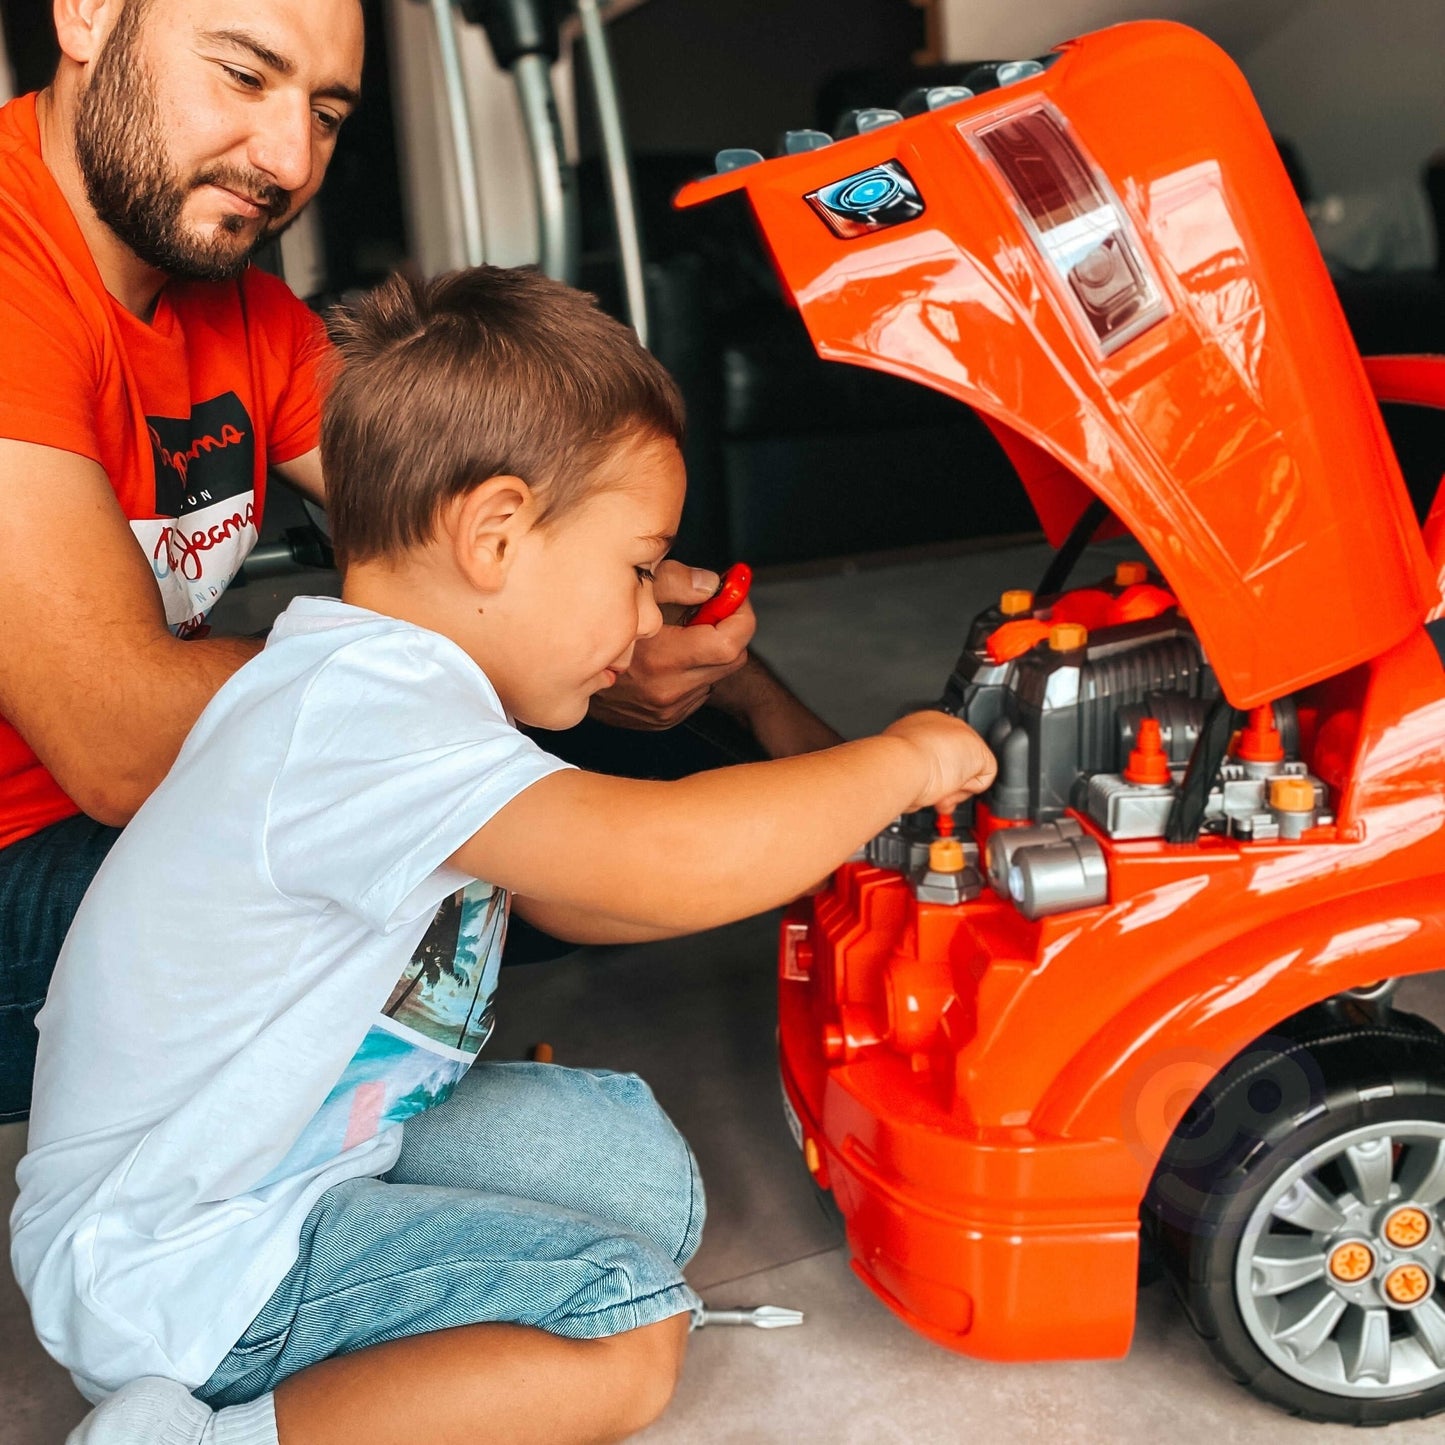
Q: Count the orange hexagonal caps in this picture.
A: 5